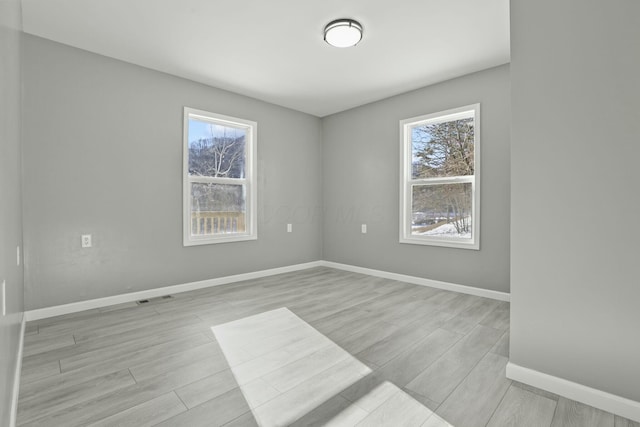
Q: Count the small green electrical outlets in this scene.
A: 0